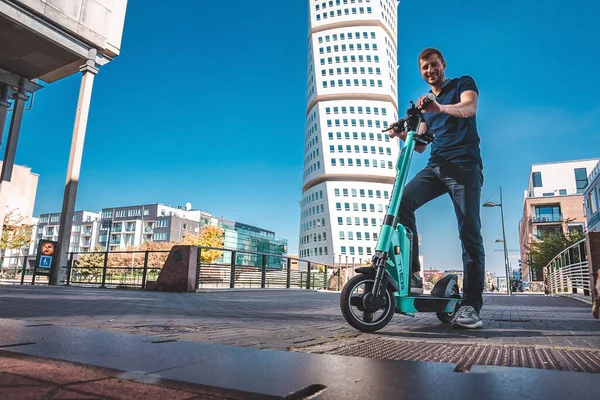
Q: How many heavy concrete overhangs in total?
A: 1